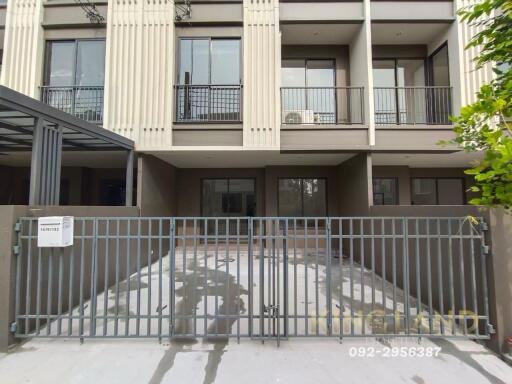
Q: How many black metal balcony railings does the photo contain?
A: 4